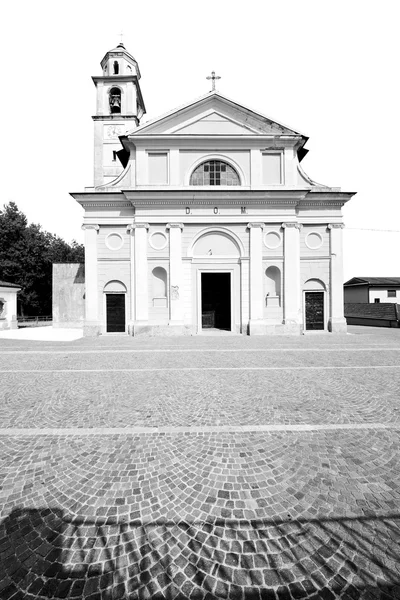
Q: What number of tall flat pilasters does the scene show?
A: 6